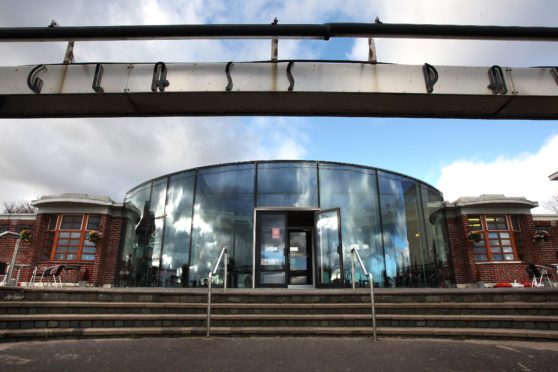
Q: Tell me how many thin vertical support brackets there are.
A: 3